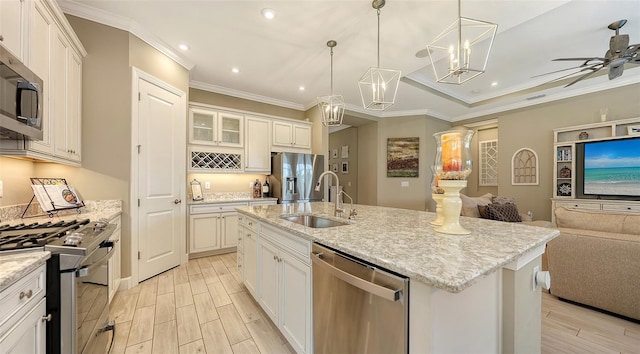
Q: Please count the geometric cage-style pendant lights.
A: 3